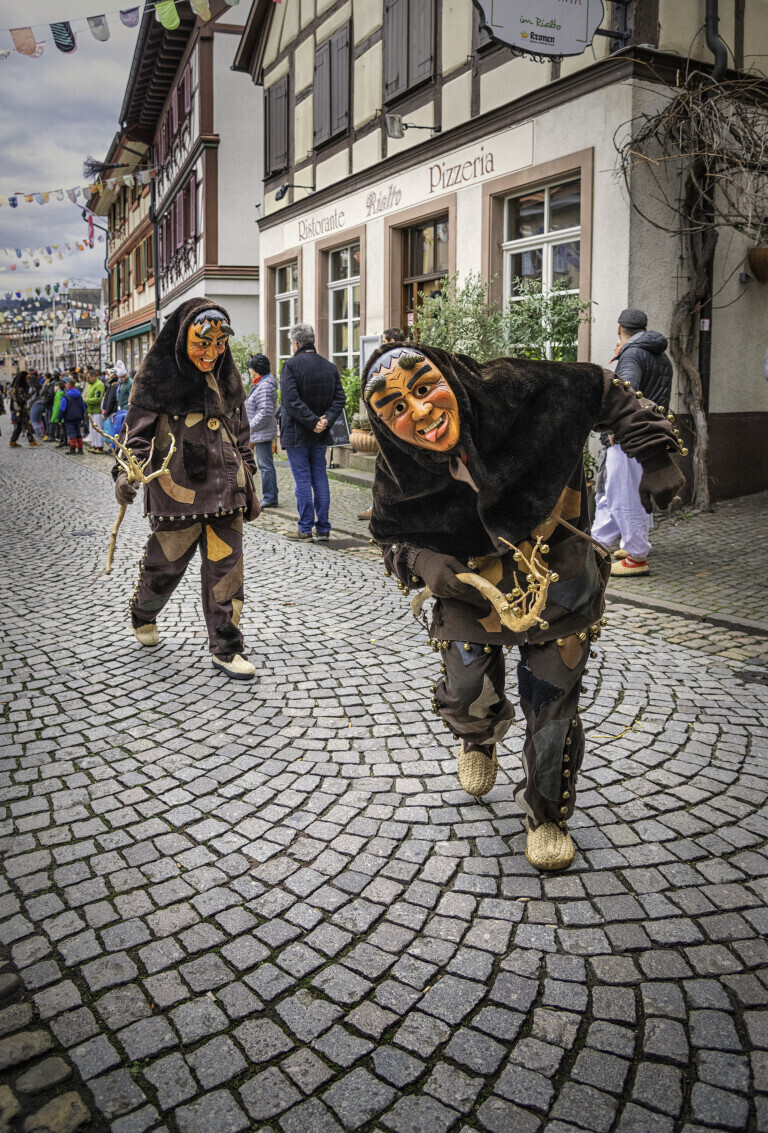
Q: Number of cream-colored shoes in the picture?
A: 6